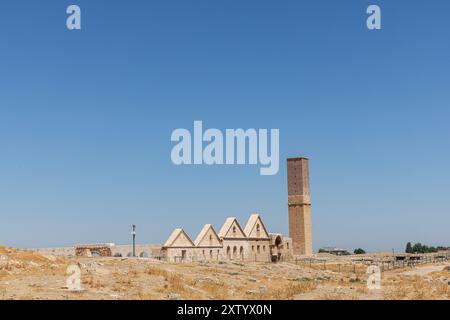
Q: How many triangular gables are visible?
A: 4